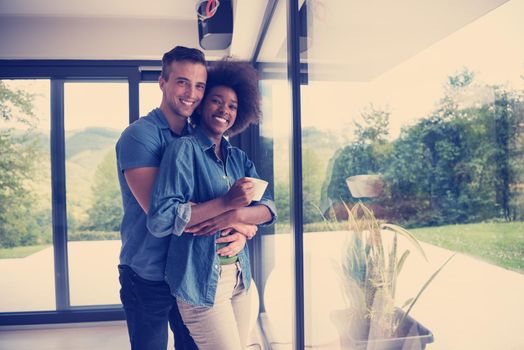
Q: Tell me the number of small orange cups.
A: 0